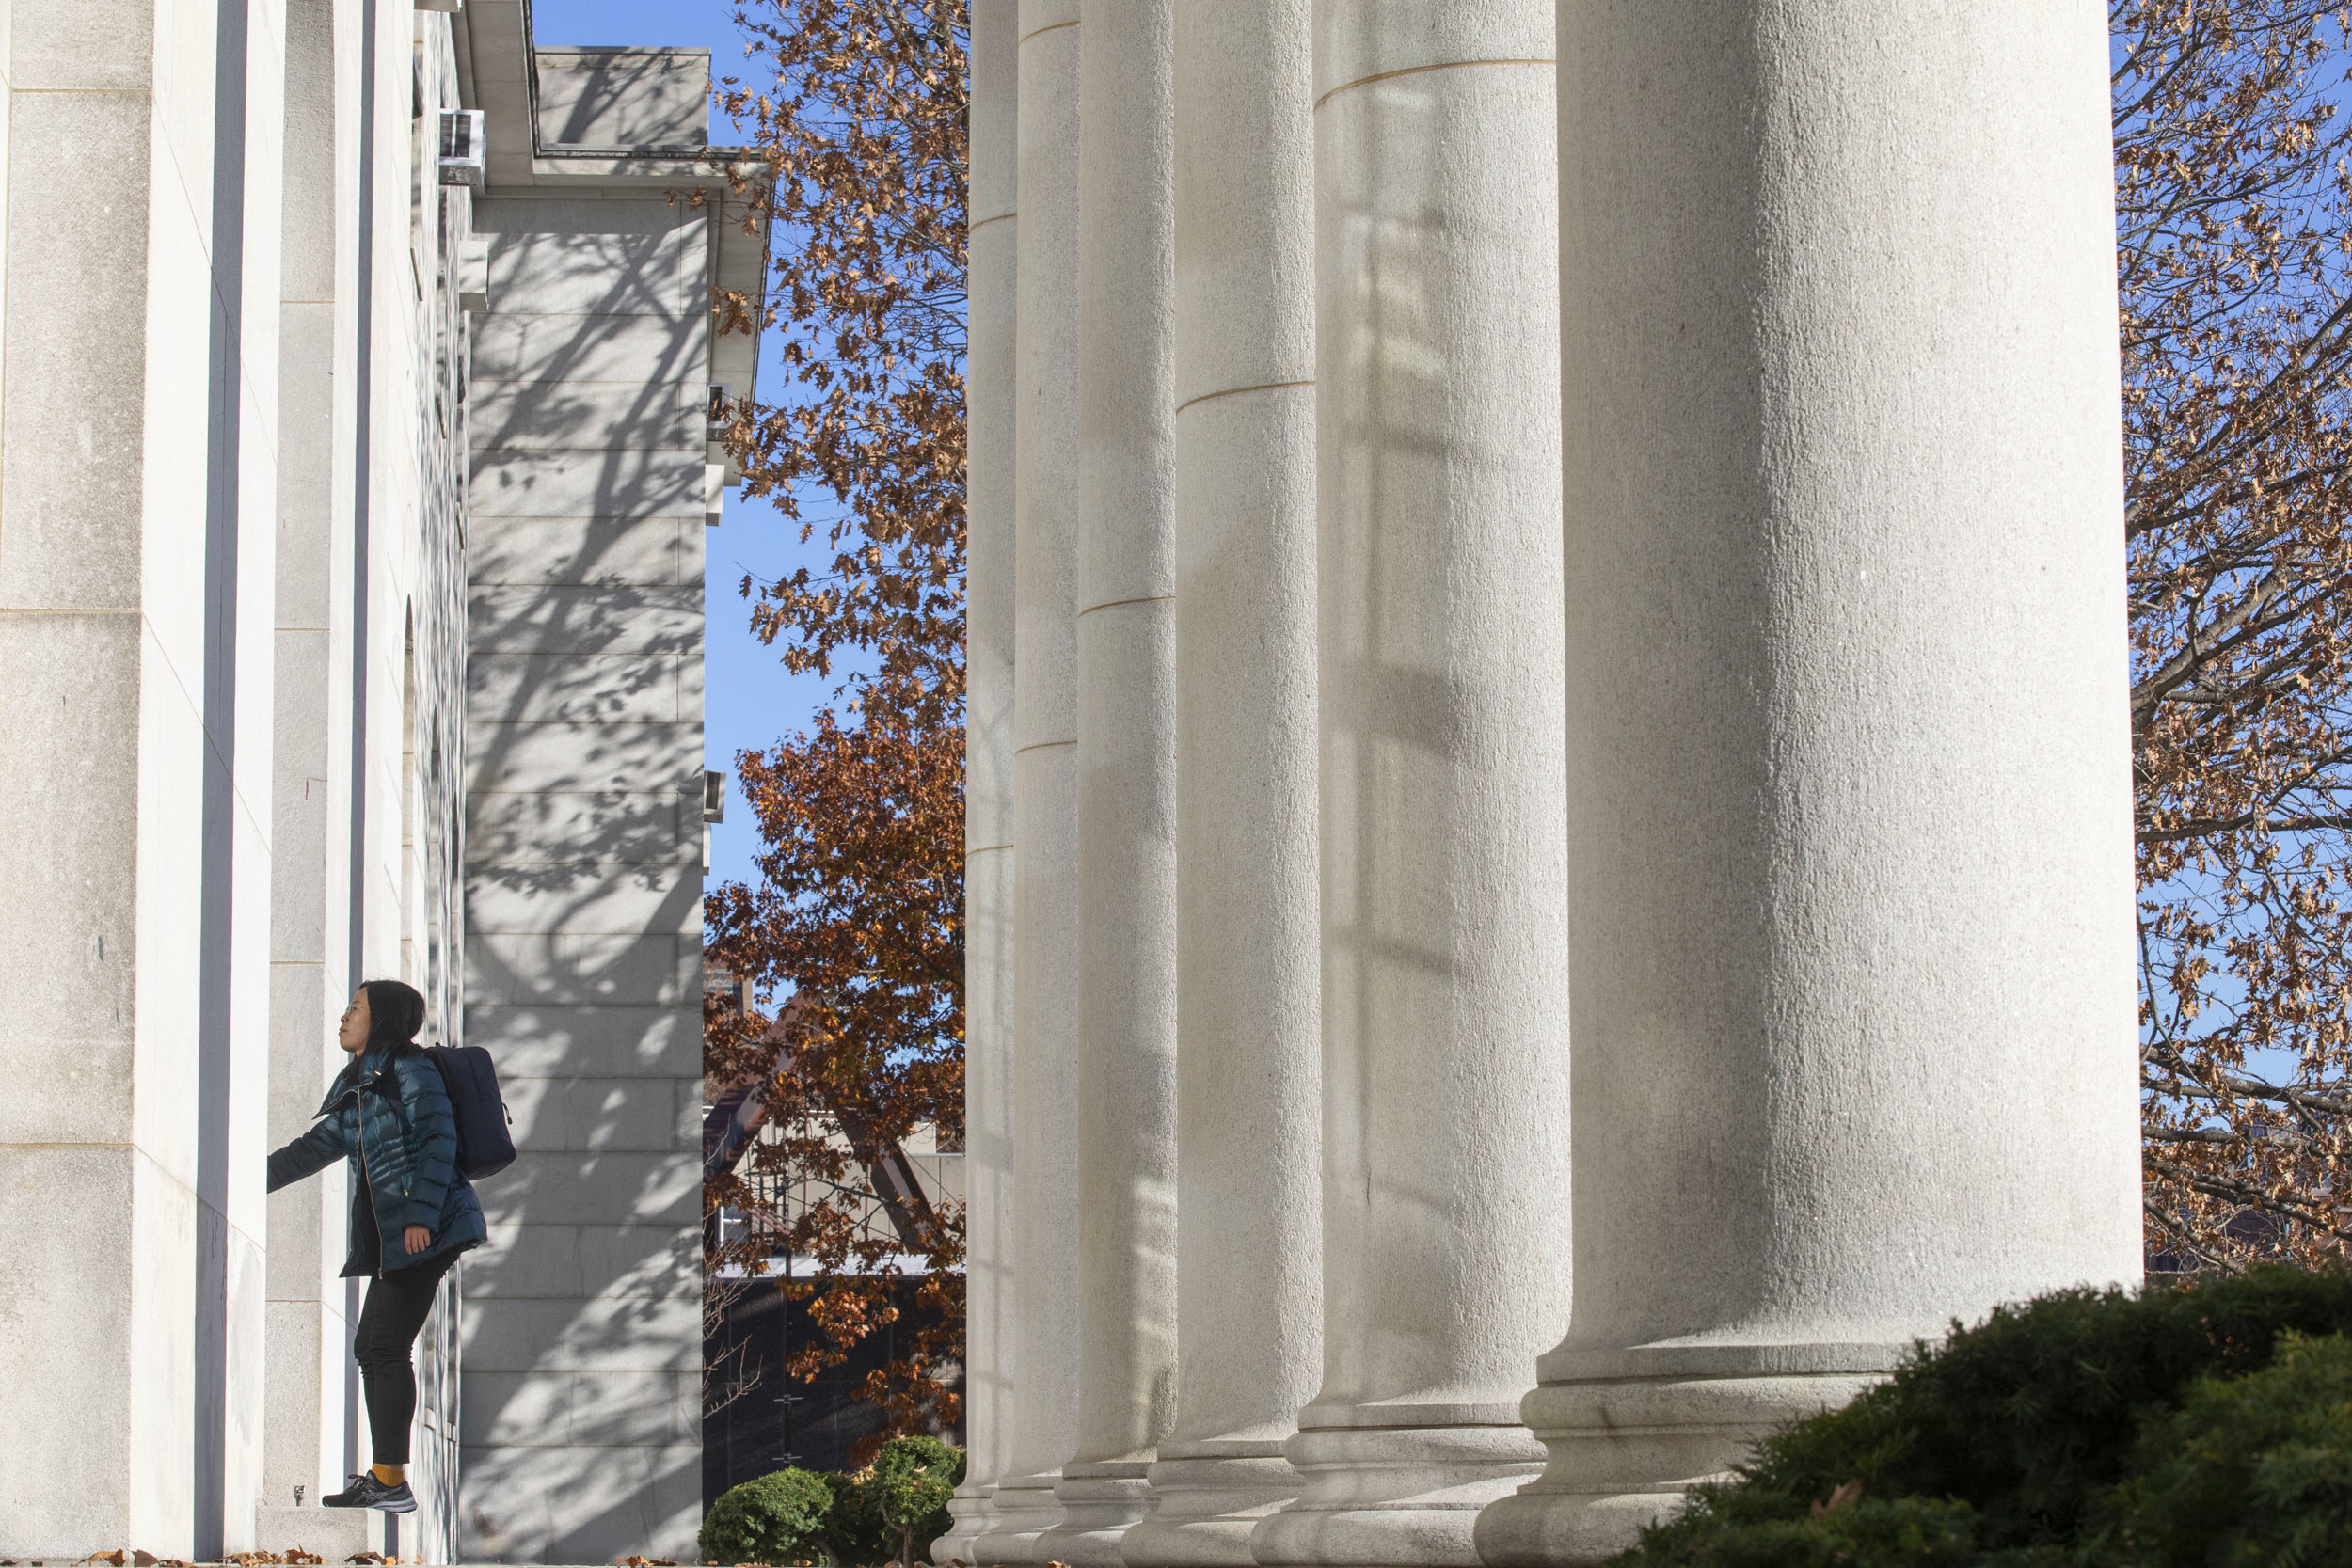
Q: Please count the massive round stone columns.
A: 6